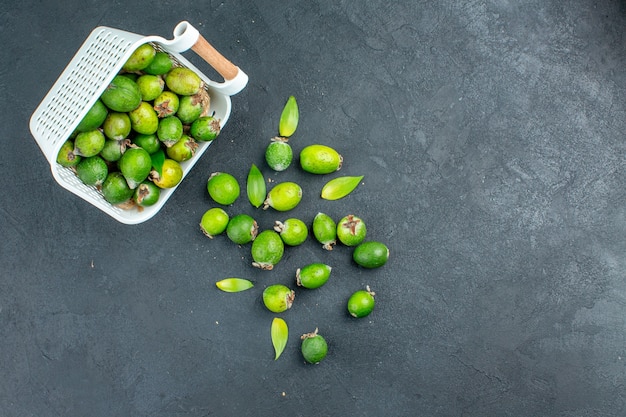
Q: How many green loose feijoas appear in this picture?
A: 15